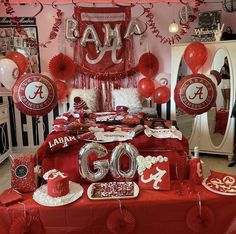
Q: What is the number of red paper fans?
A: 5